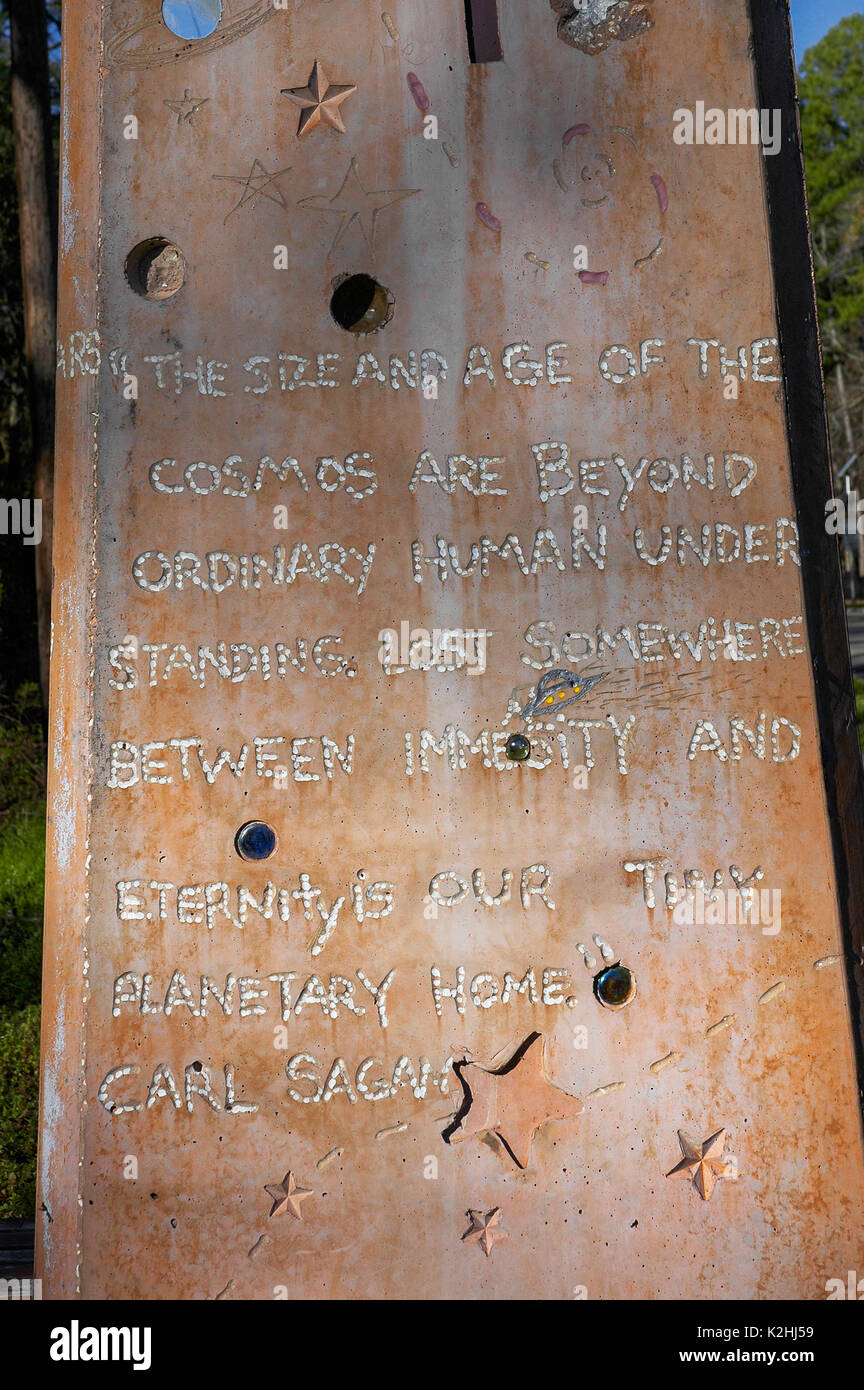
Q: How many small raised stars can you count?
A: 4